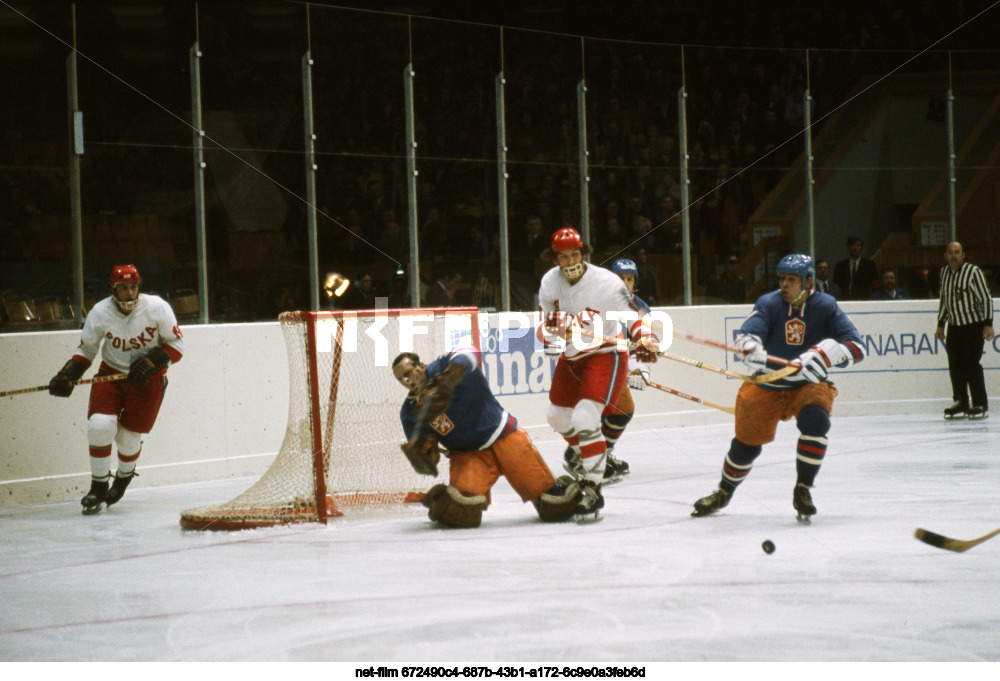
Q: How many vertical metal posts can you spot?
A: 9